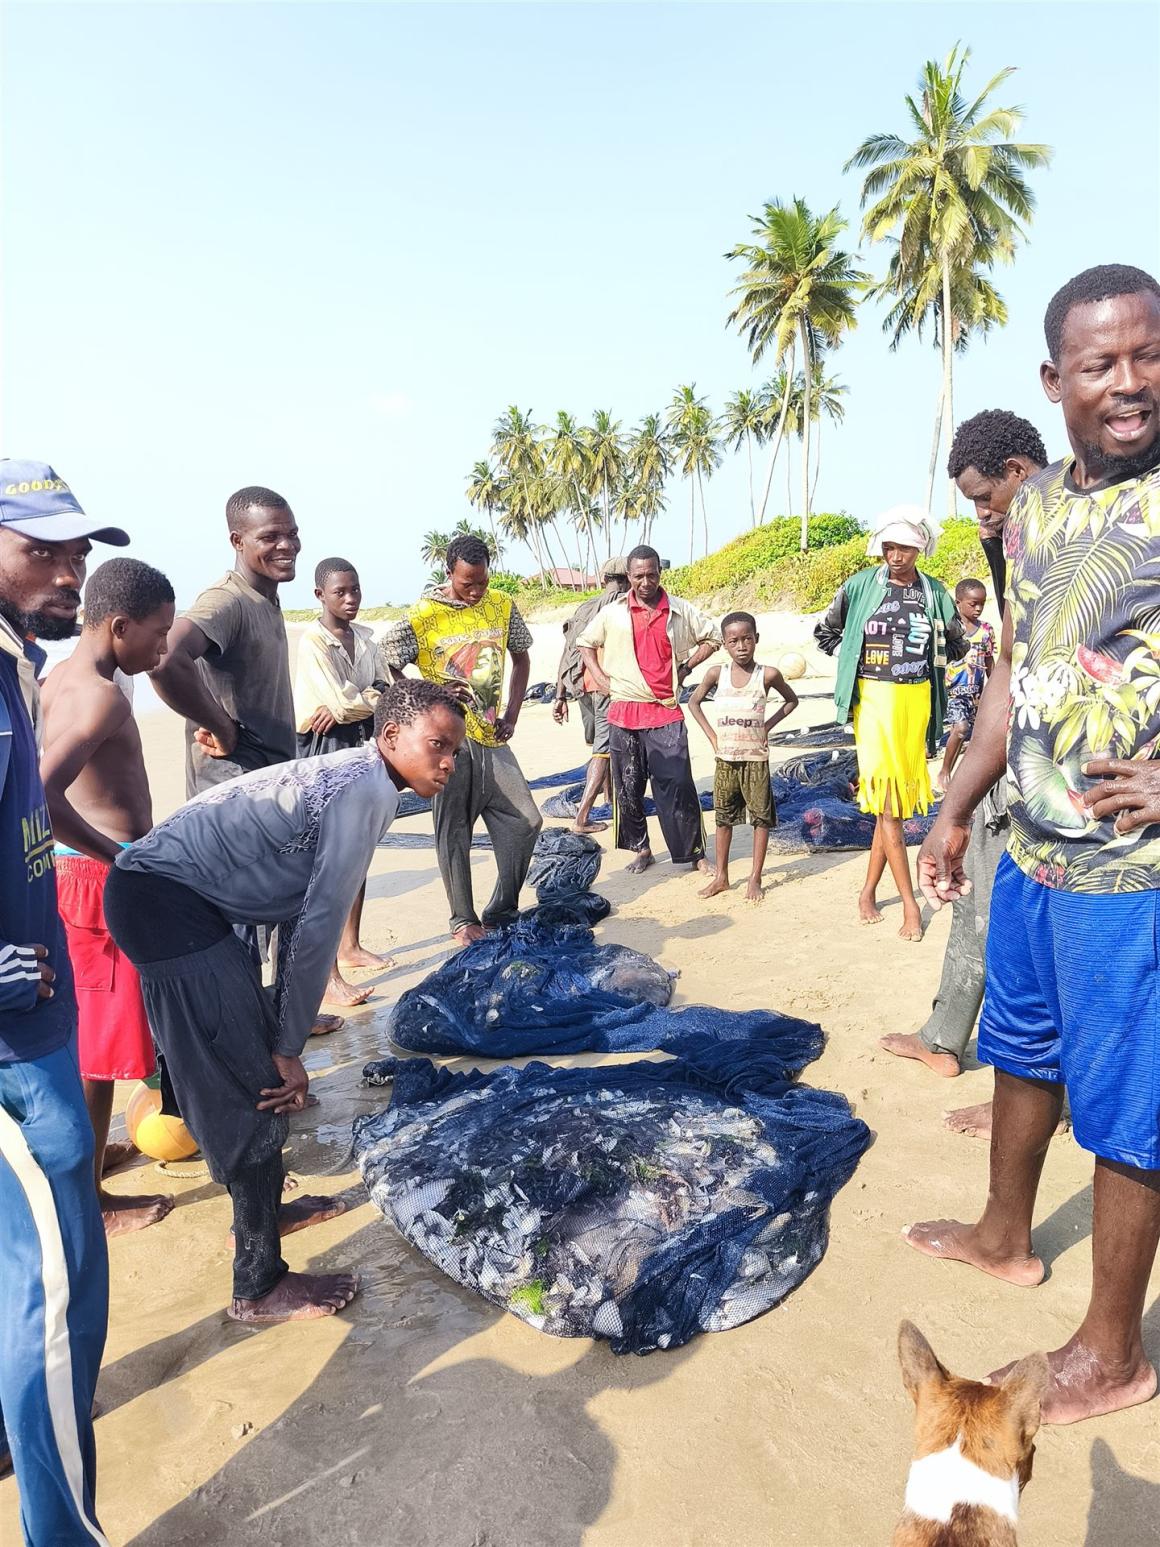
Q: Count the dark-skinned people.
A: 13